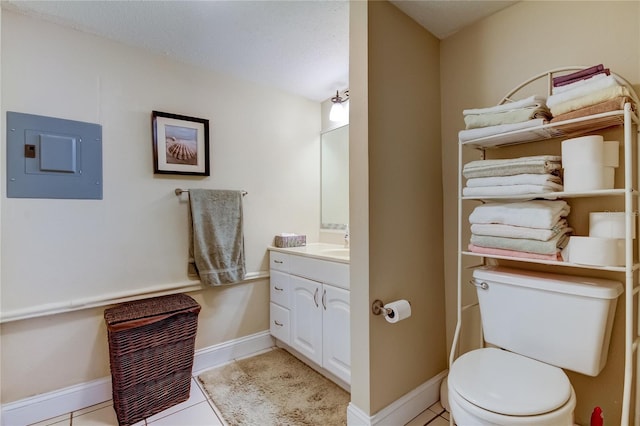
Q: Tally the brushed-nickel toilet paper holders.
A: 1